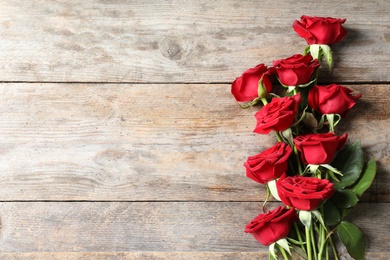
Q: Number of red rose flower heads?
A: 9